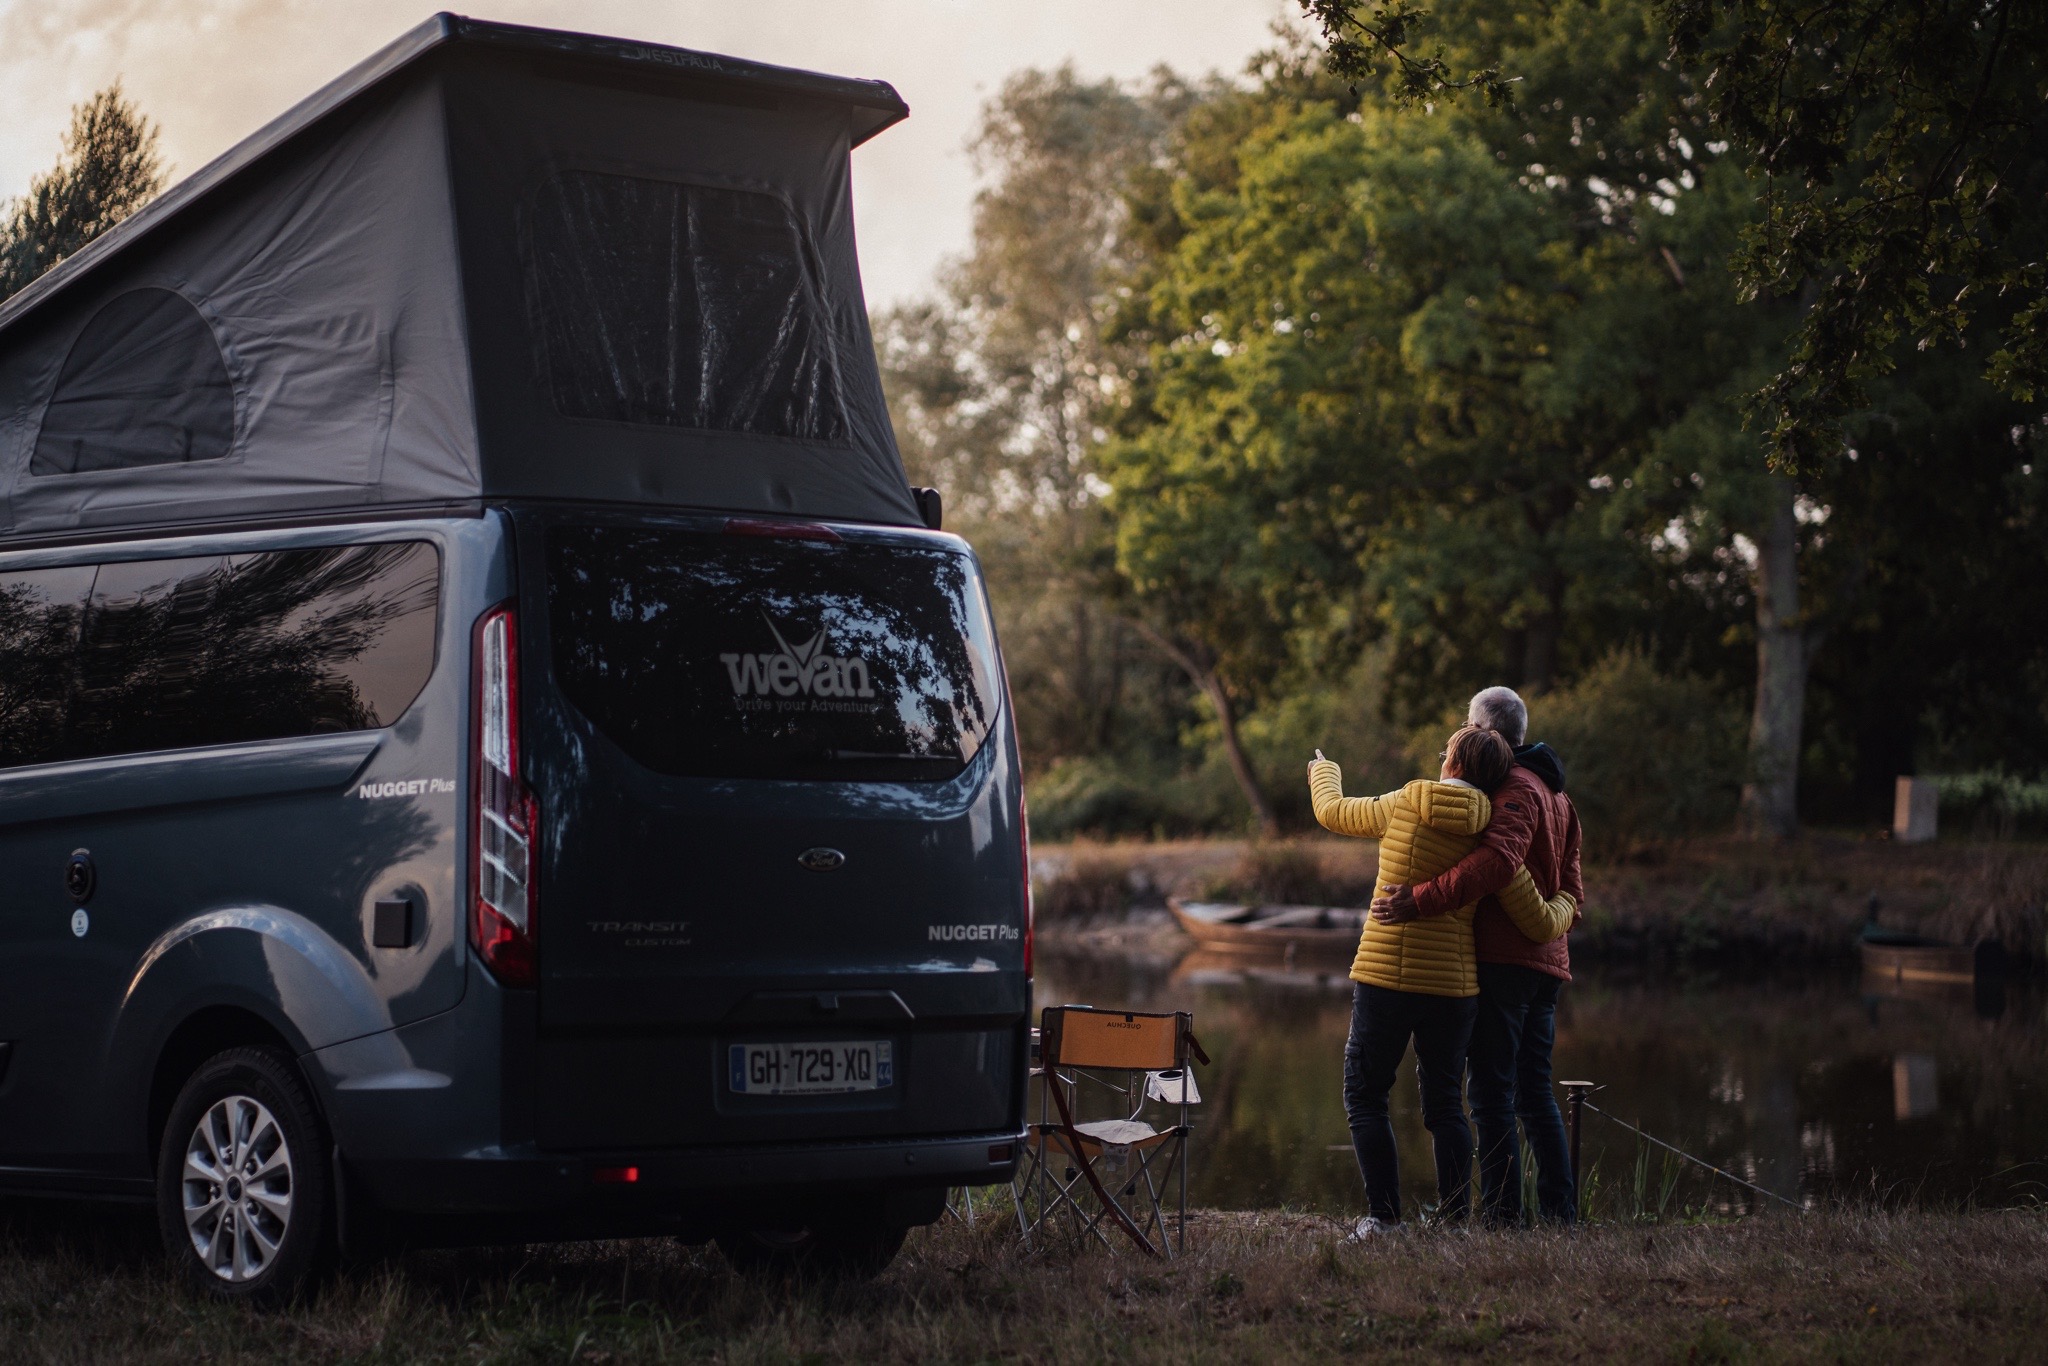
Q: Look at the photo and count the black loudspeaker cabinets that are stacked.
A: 0